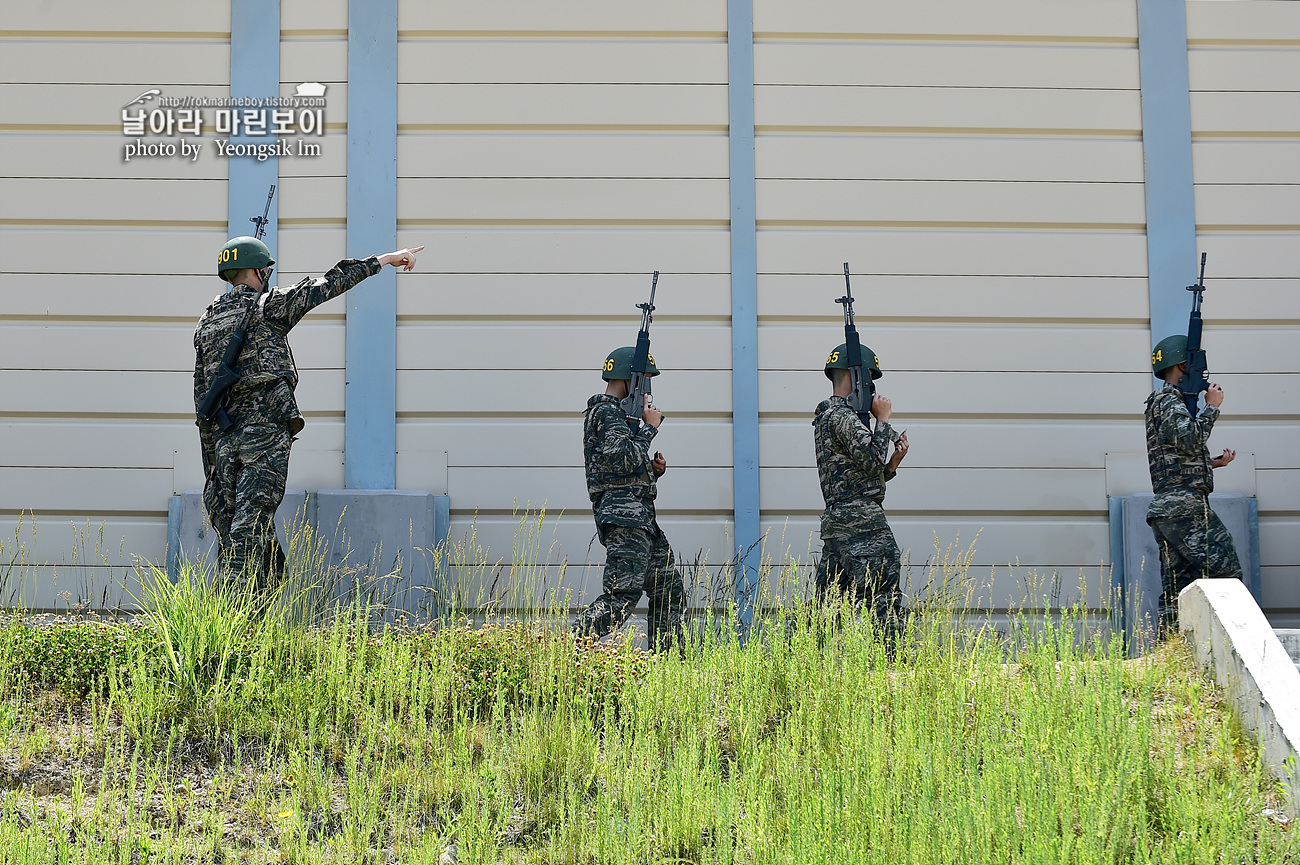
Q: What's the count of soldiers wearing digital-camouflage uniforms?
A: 4